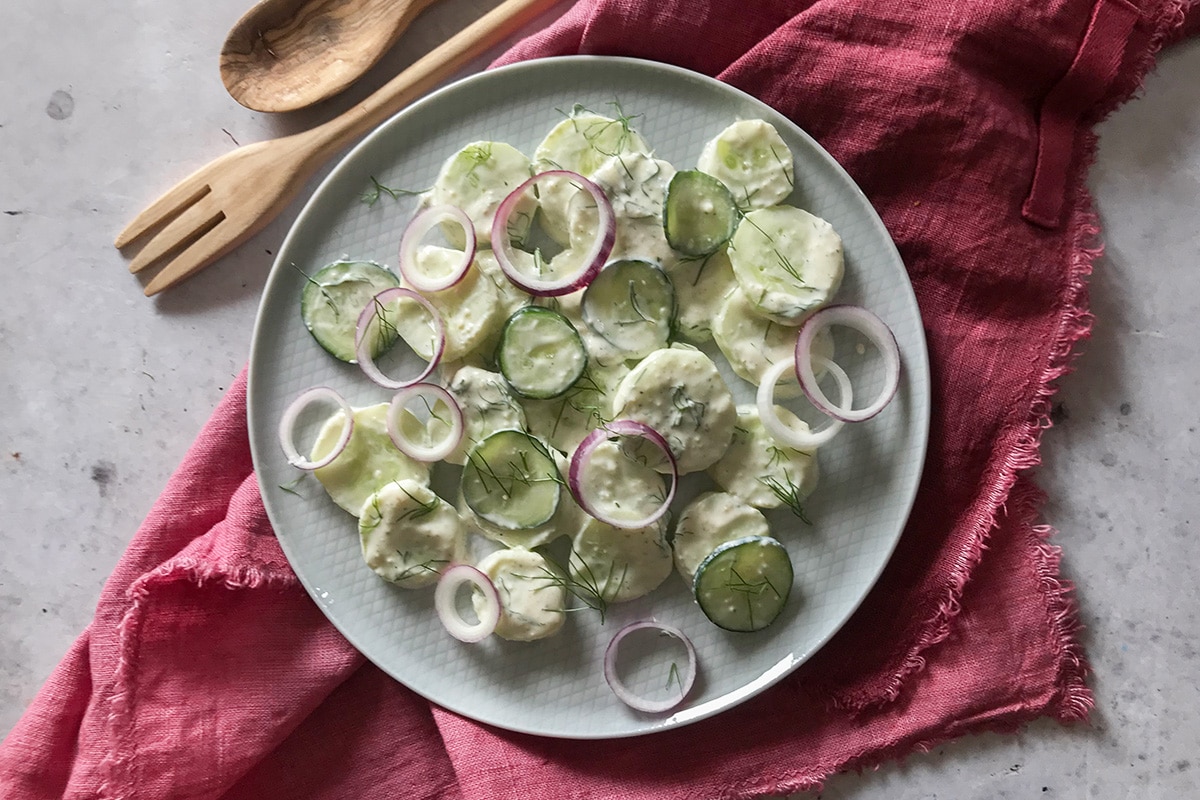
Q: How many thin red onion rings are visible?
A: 10